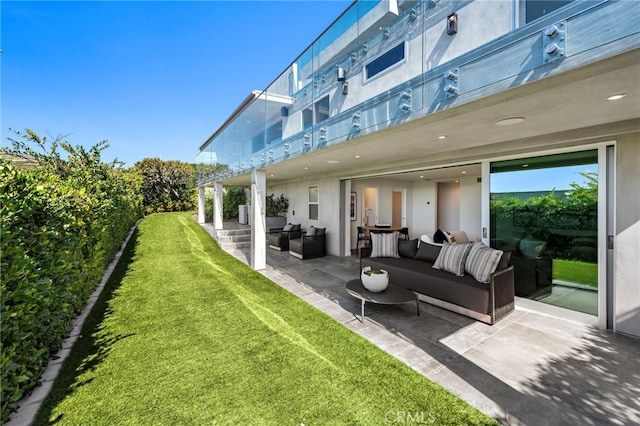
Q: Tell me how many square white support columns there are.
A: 3